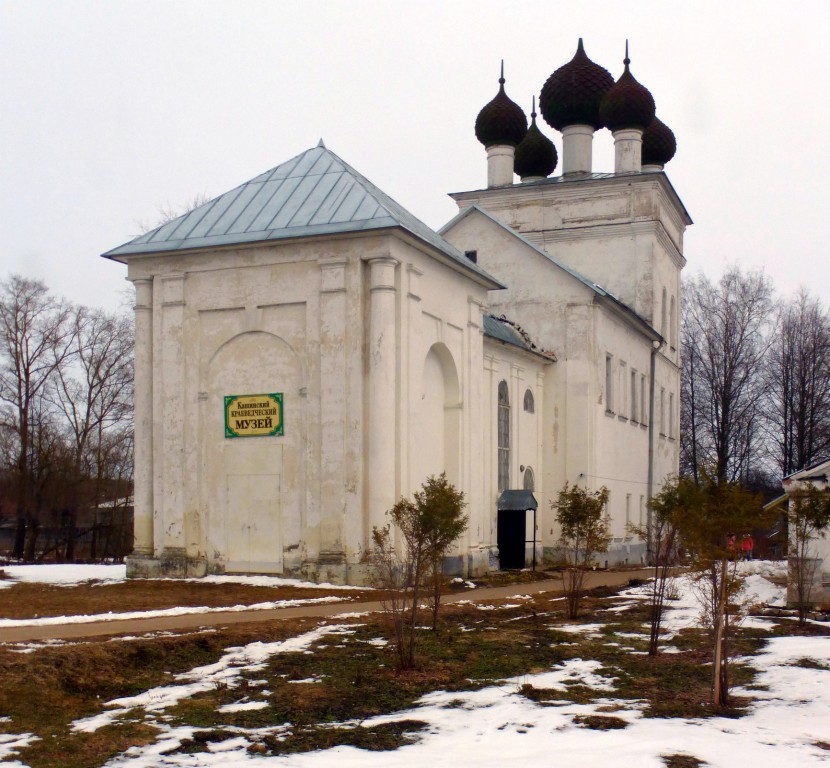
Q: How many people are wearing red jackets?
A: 2